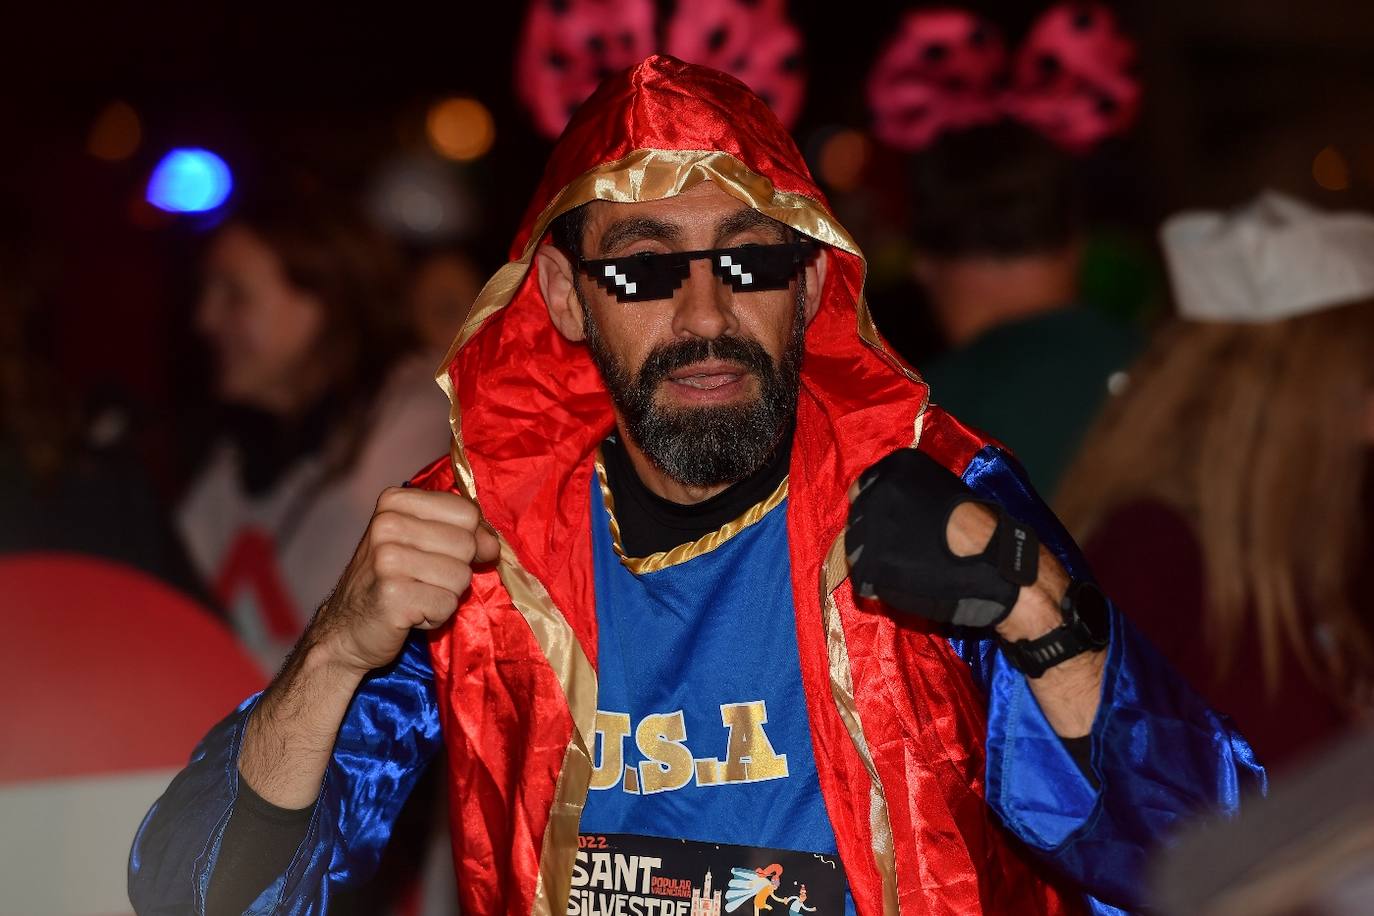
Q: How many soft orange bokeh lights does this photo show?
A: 4